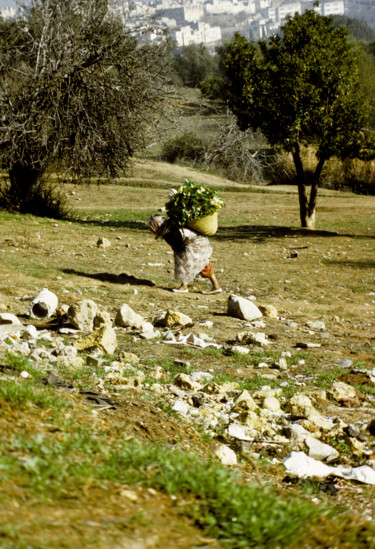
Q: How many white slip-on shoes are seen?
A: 2